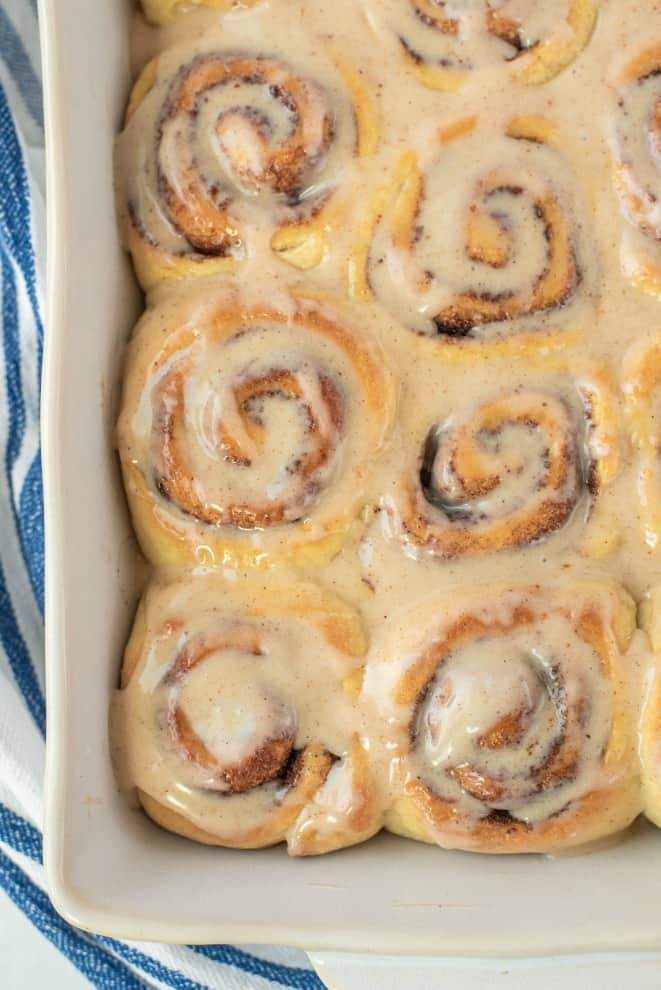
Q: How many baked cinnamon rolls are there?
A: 11